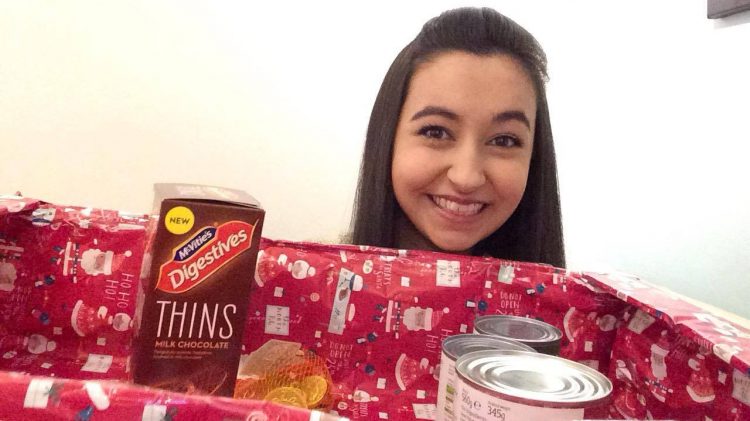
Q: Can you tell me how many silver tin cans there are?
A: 3